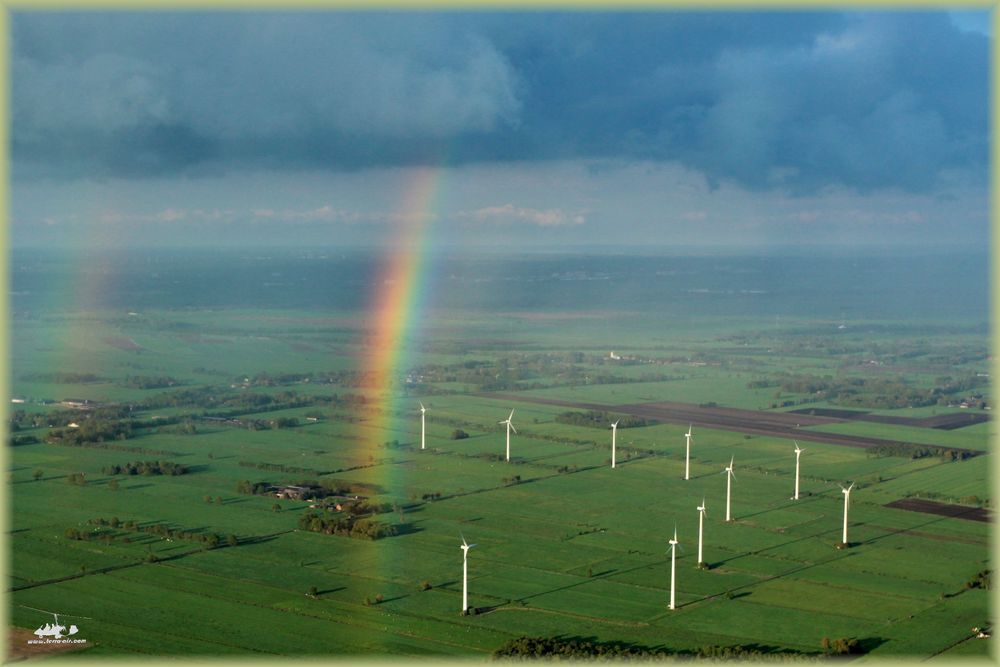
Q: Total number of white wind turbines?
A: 10